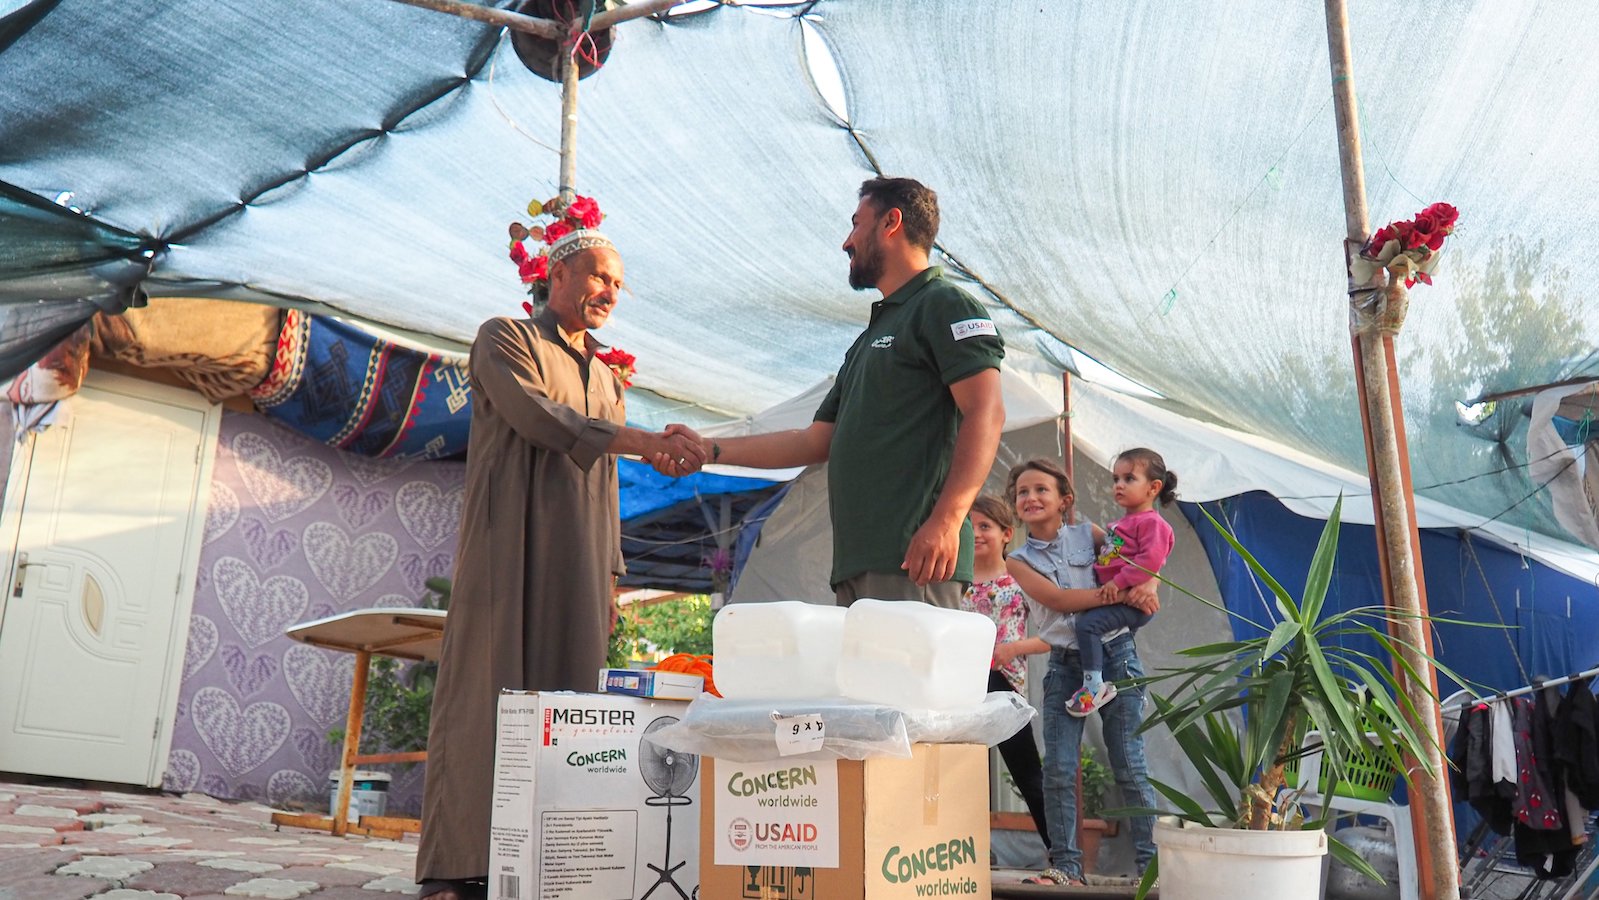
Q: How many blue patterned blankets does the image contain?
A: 1